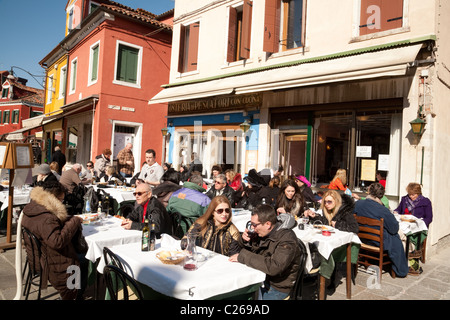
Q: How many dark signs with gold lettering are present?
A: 1